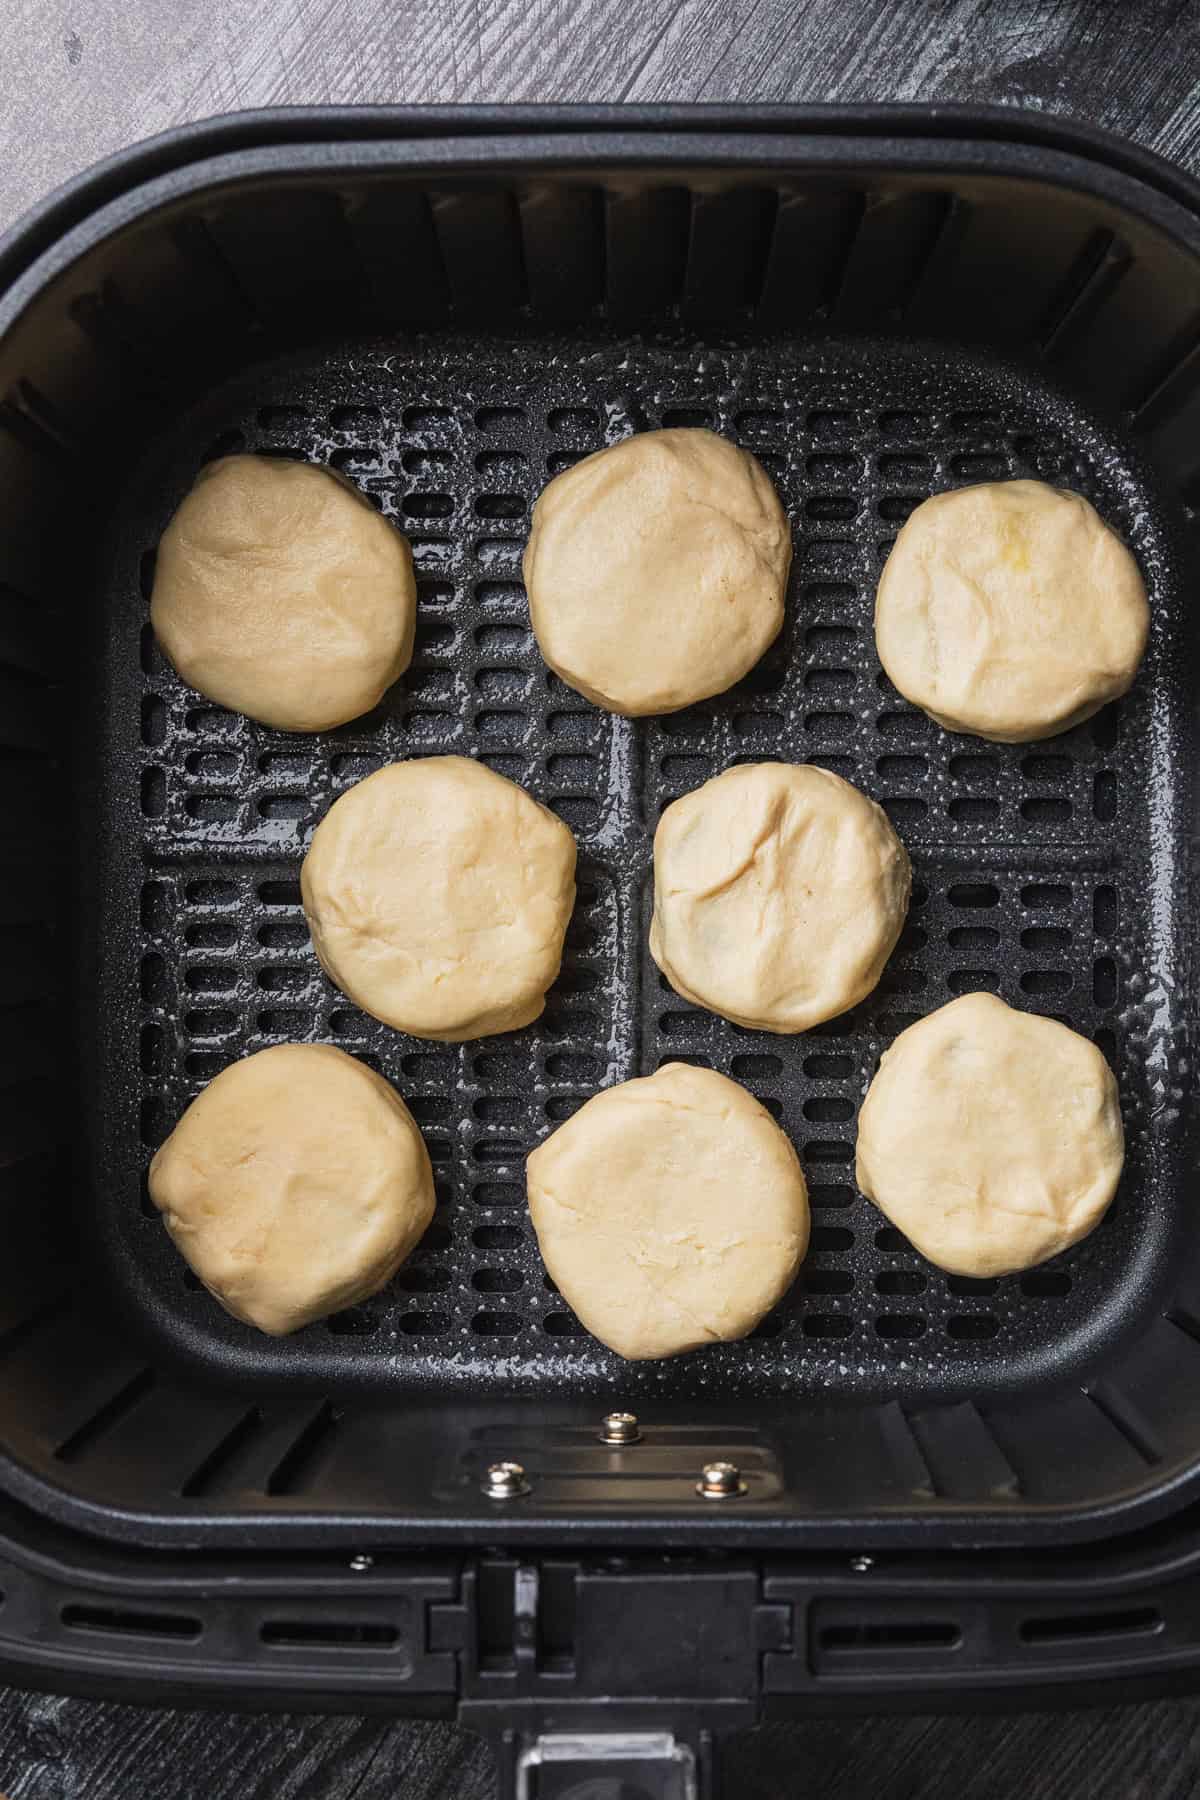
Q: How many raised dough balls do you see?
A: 8